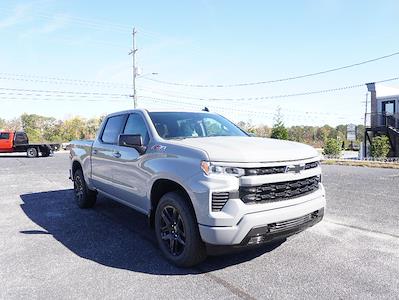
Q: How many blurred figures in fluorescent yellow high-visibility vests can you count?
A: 0